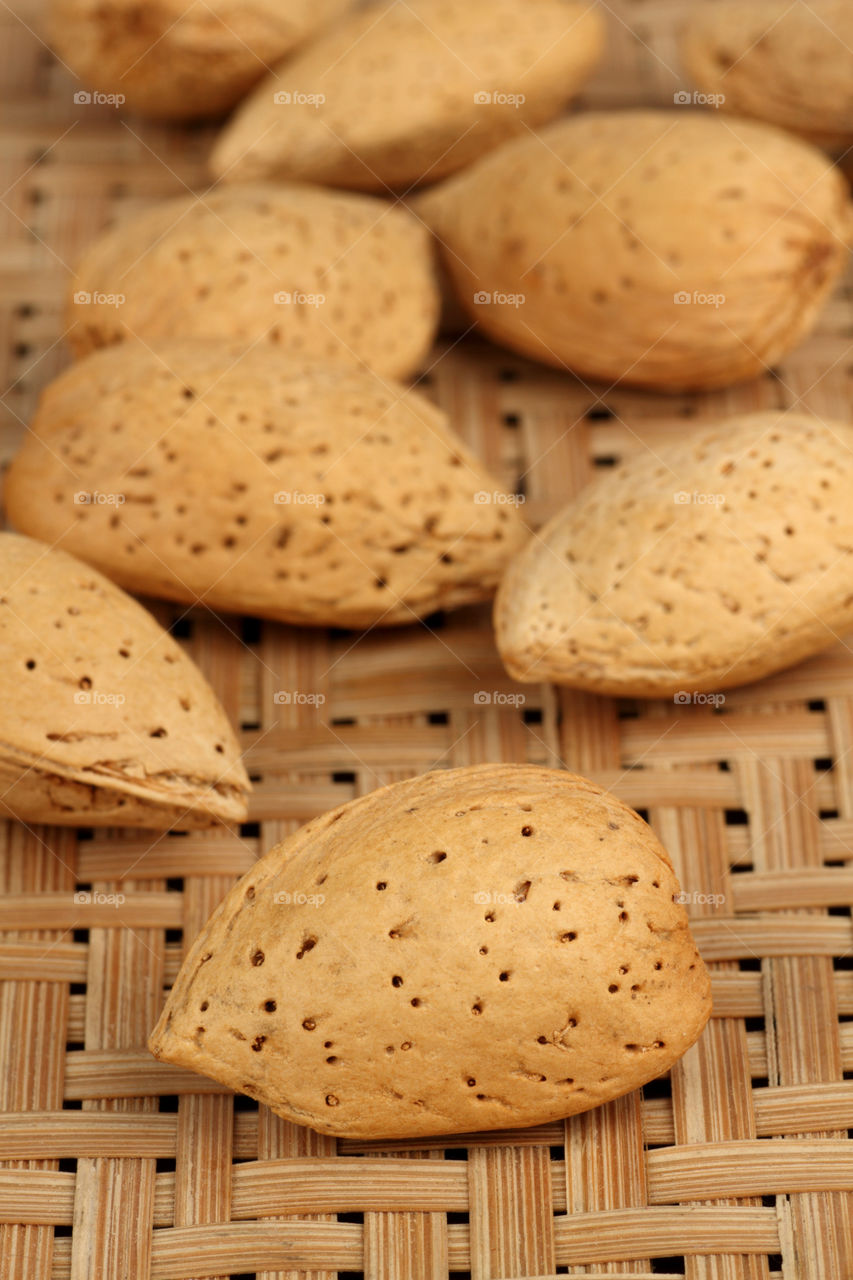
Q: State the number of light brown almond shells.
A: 9